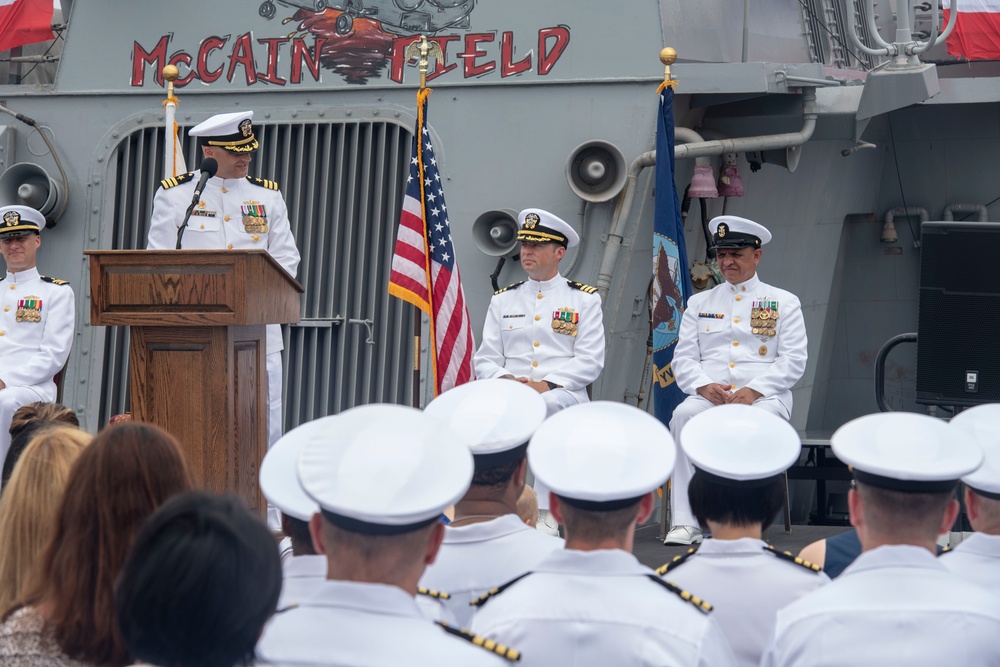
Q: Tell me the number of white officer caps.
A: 11